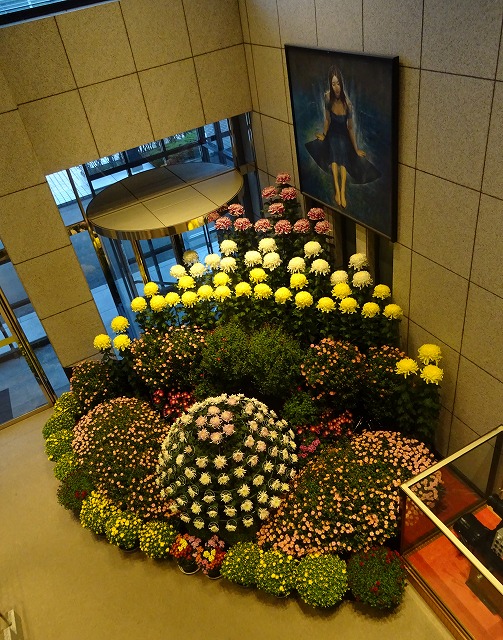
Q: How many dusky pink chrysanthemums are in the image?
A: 12